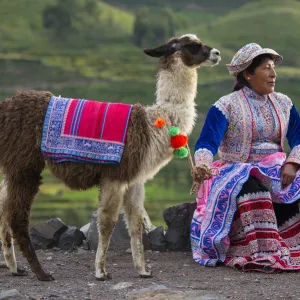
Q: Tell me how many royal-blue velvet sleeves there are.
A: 2